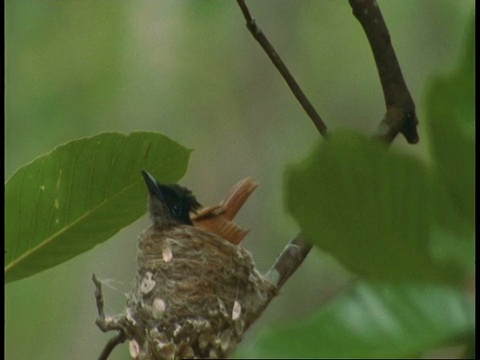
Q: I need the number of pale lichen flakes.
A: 5